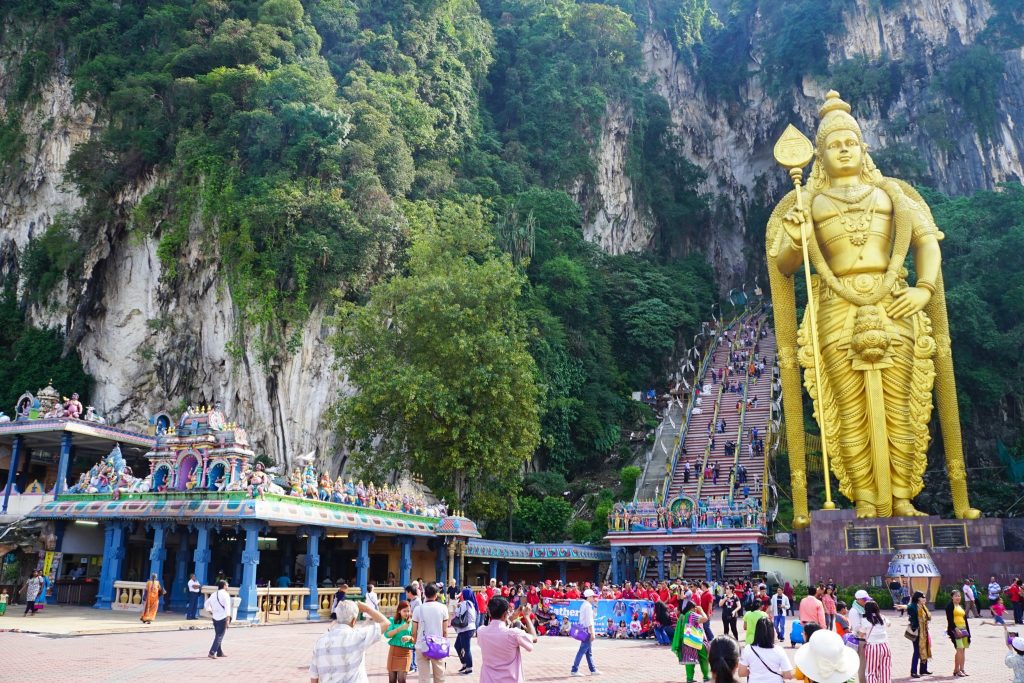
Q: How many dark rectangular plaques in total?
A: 3